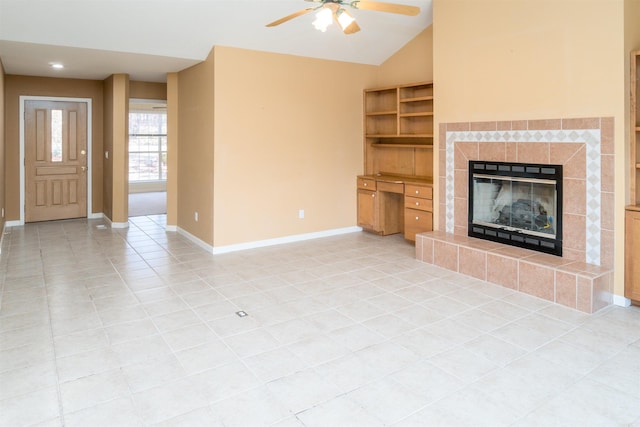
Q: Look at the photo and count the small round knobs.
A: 5